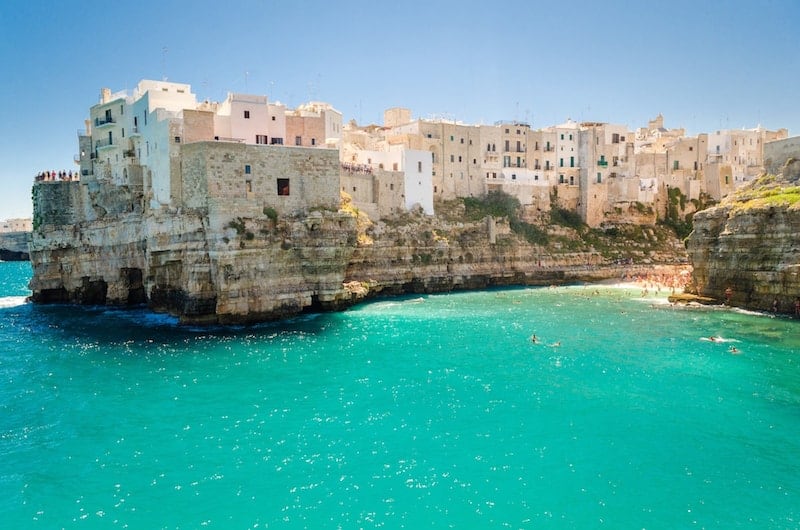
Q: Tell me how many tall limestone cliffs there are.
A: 2